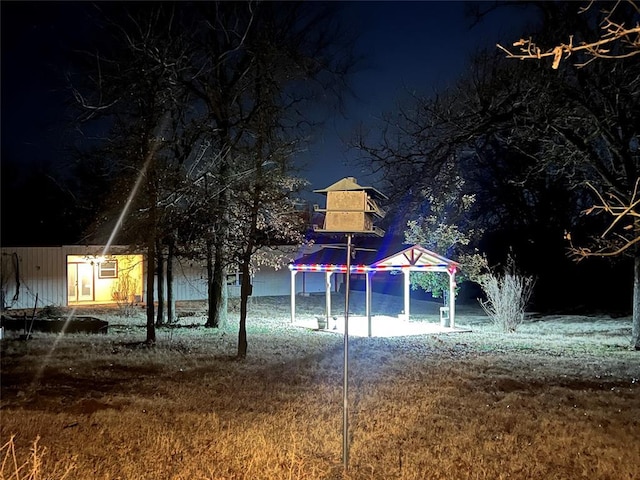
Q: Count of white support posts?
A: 5